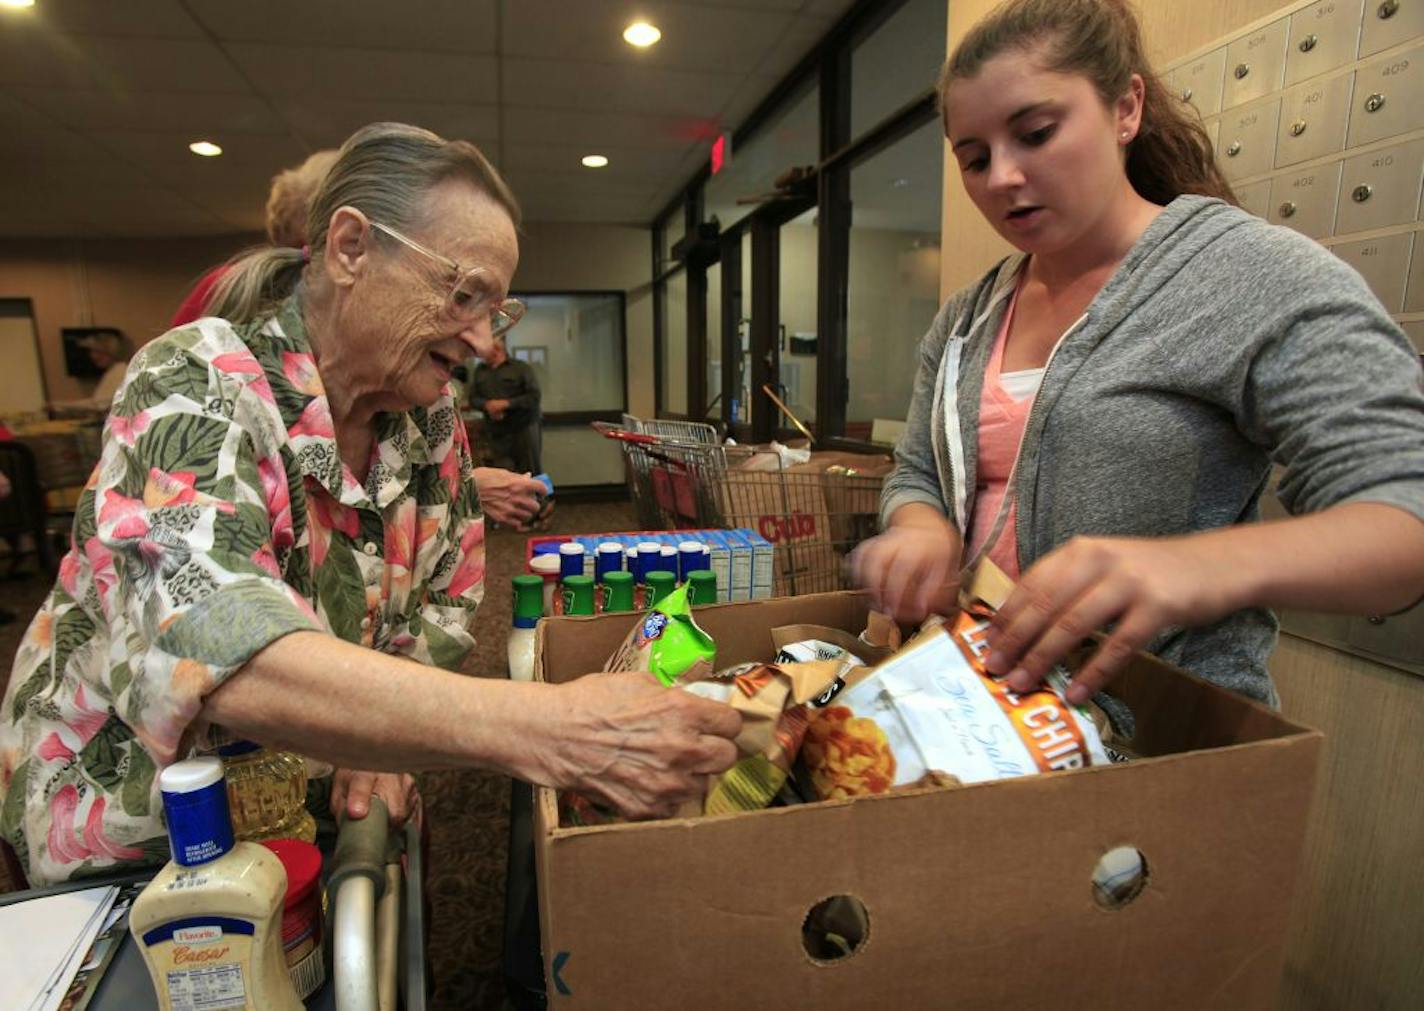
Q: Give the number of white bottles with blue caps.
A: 1